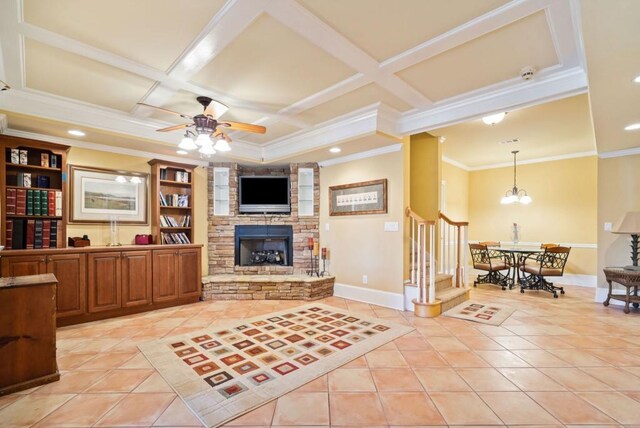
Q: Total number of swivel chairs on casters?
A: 4